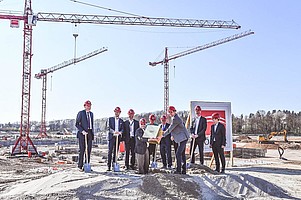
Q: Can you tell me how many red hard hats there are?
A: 9